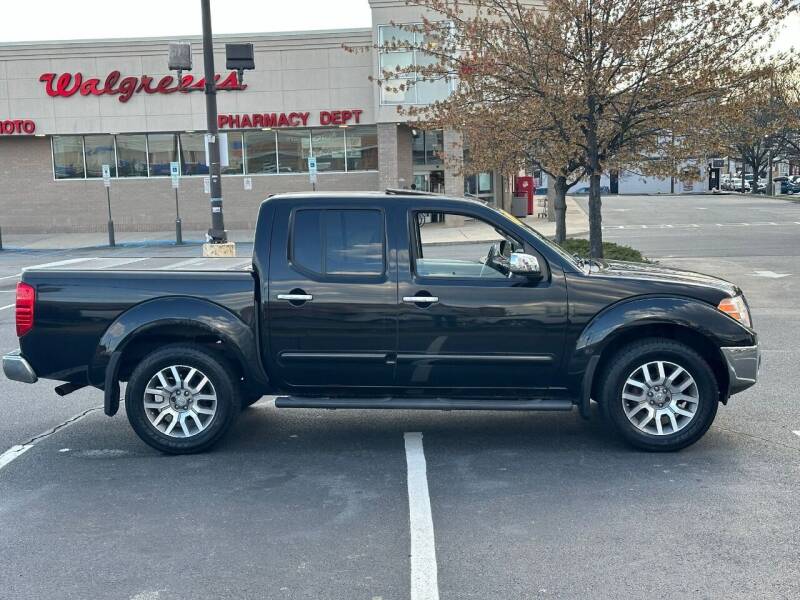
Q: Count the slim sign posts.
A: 3